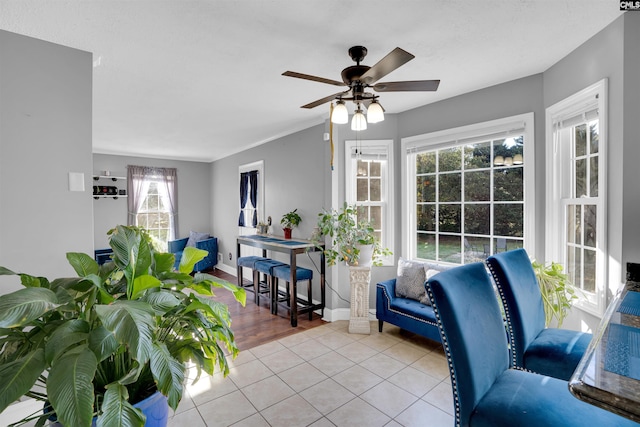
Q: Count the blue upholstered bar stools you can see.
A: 3